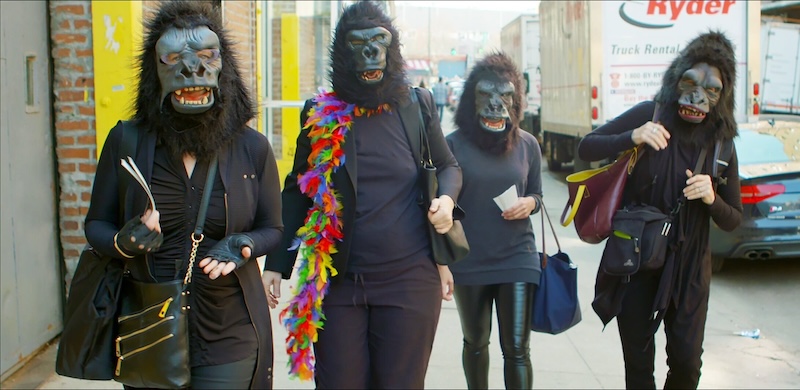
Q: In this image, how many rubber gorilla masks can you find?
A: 4